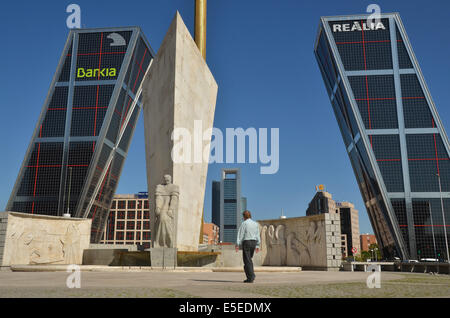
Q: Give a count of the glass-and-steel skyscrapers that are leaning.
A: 2